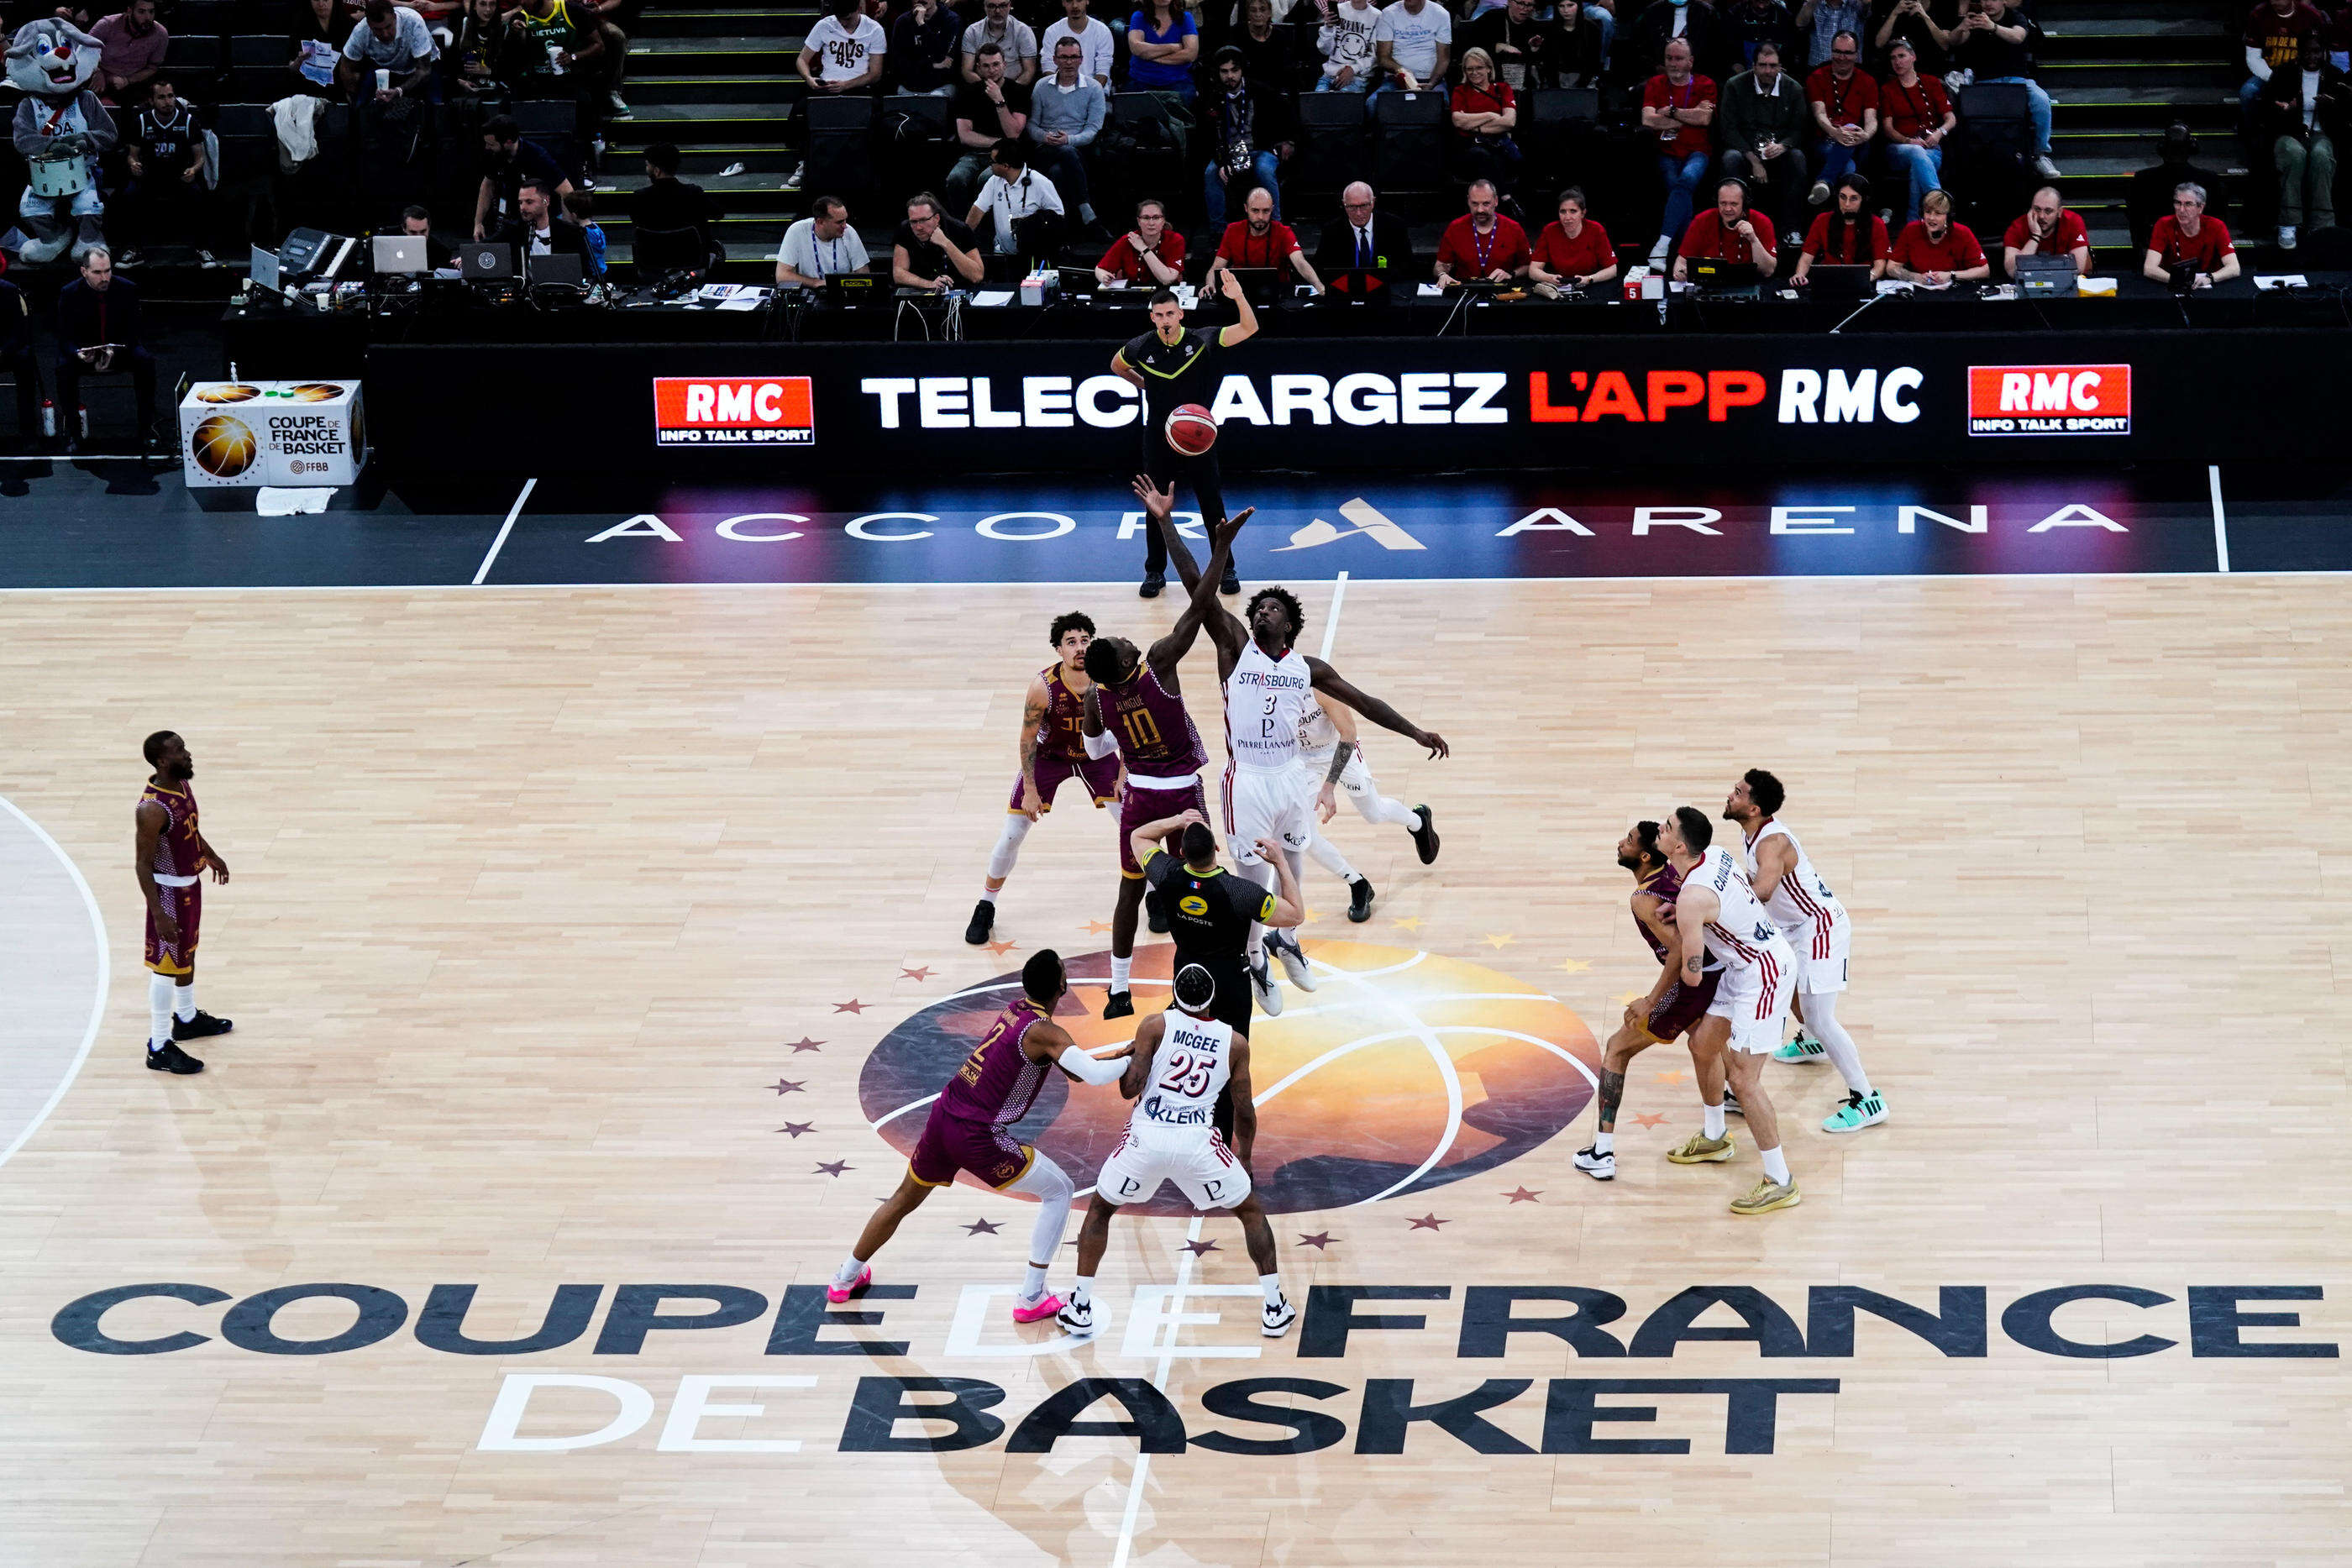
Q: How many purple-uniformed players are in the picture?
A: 5